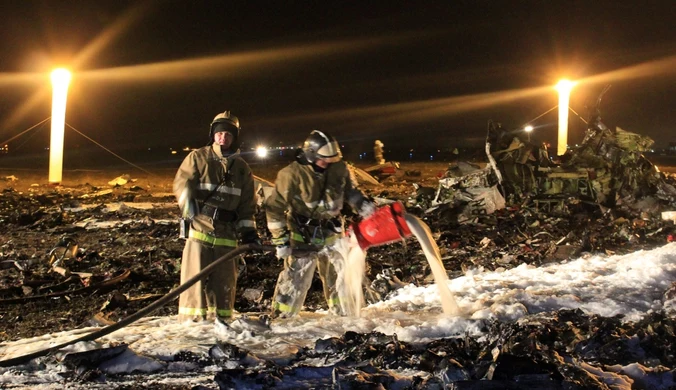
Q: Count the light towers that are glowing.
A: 2